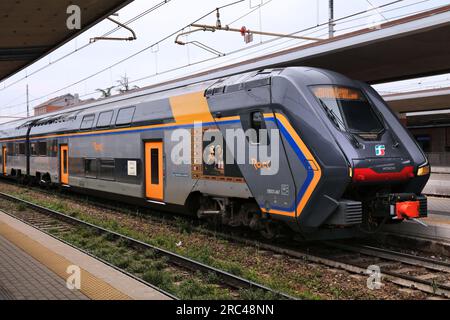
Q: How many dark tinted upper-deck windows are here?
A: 3